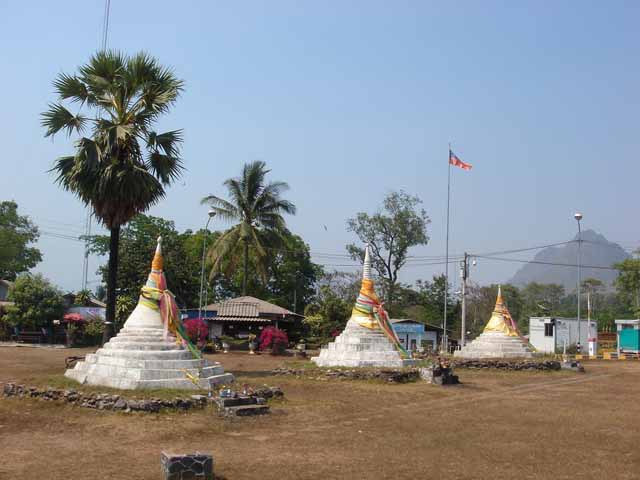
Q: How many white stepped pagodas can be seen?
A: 3